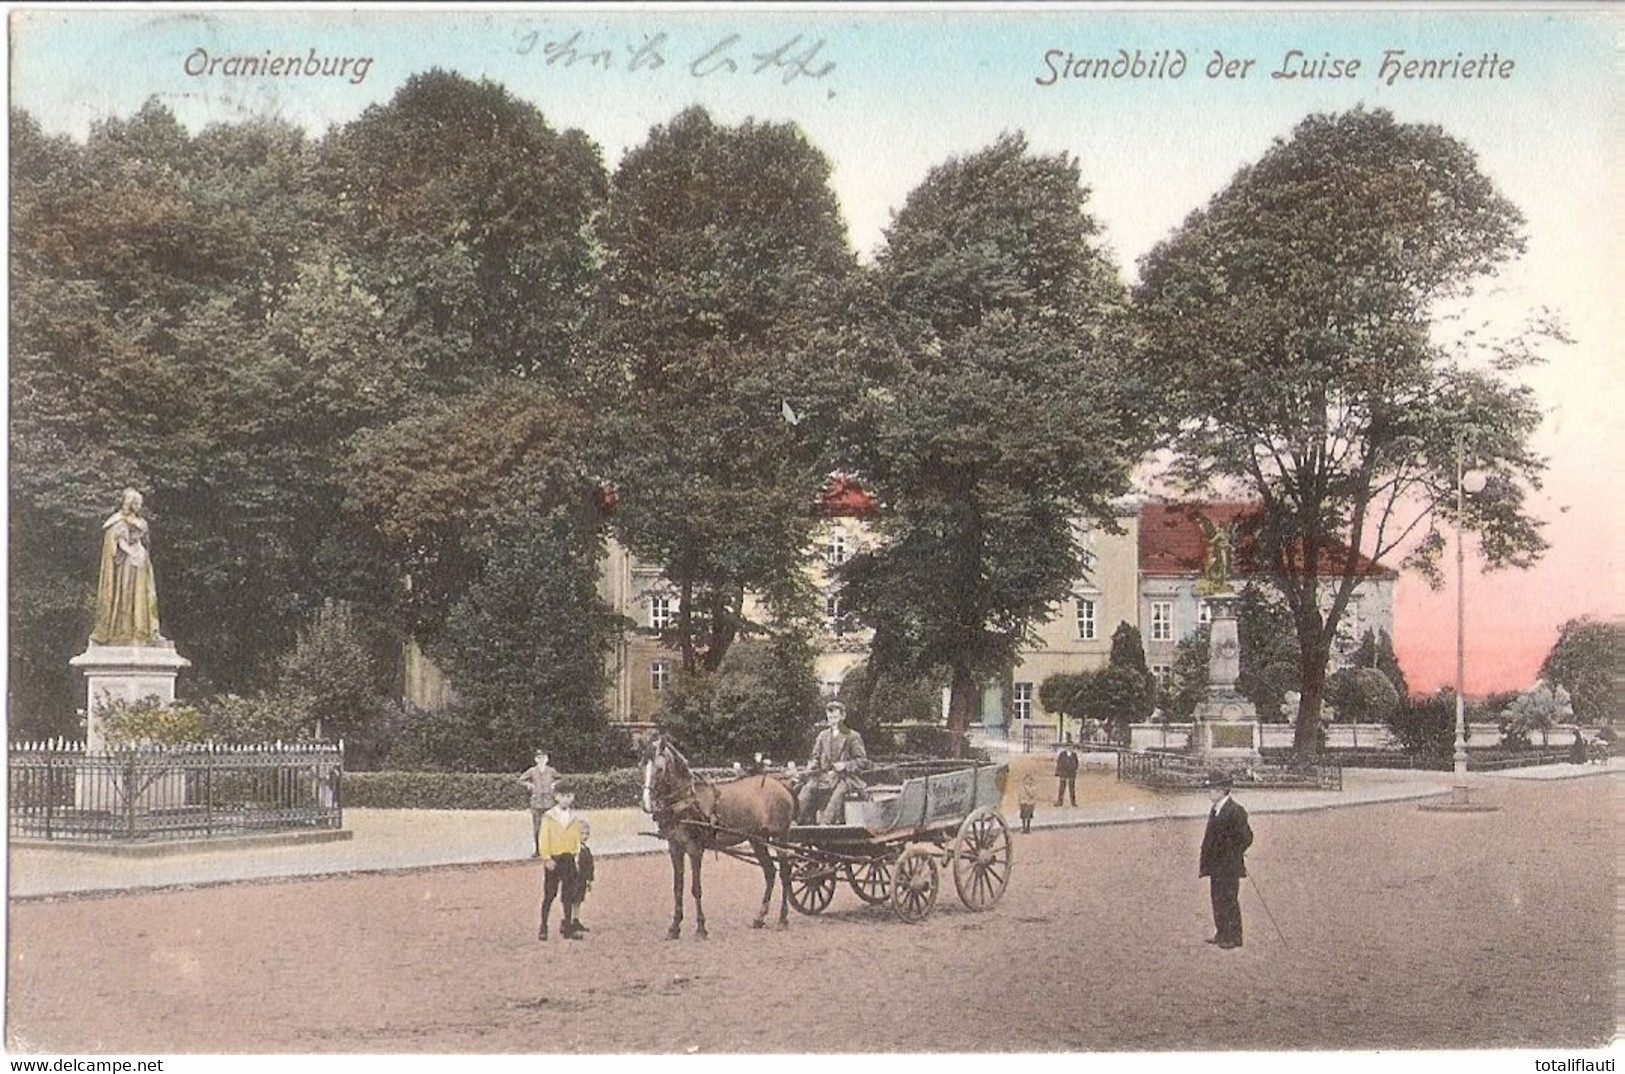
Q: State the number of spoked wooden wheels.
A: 4